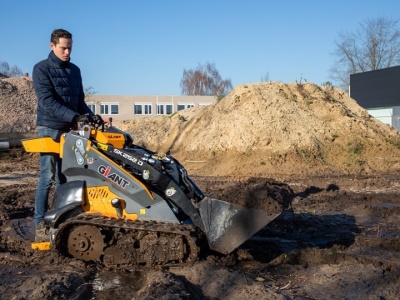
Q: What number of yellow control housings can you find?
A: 1